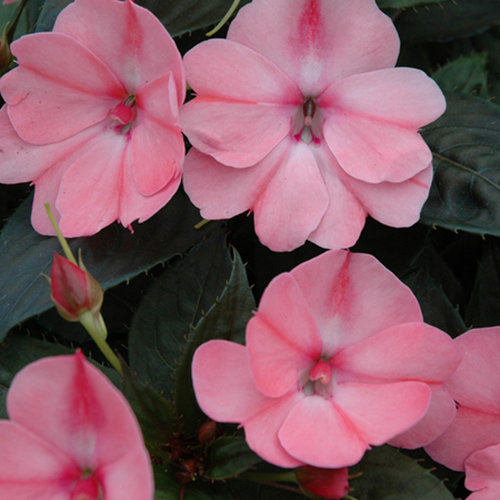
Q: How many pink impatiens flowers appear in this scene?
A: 5